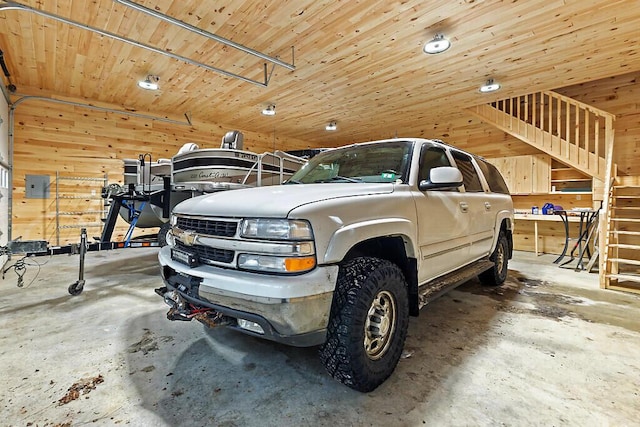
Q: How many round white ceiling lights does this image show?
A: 5